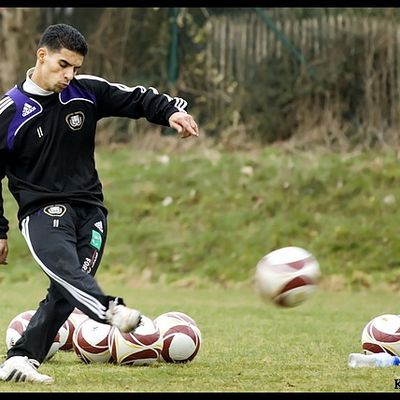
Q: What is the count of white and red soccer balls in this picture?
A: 7